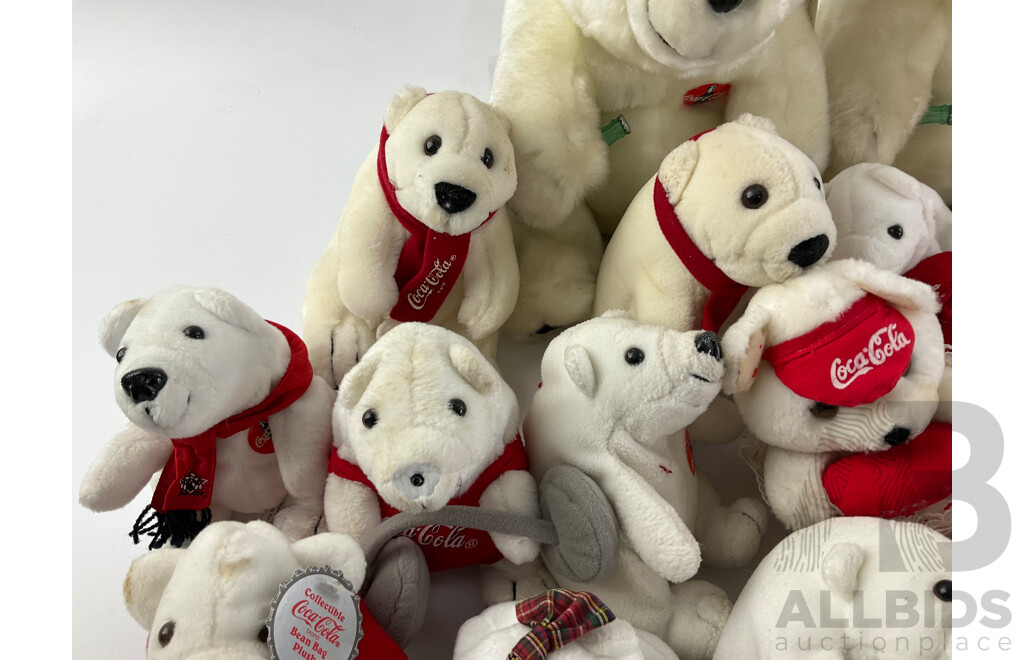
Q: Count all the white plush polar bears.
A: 12